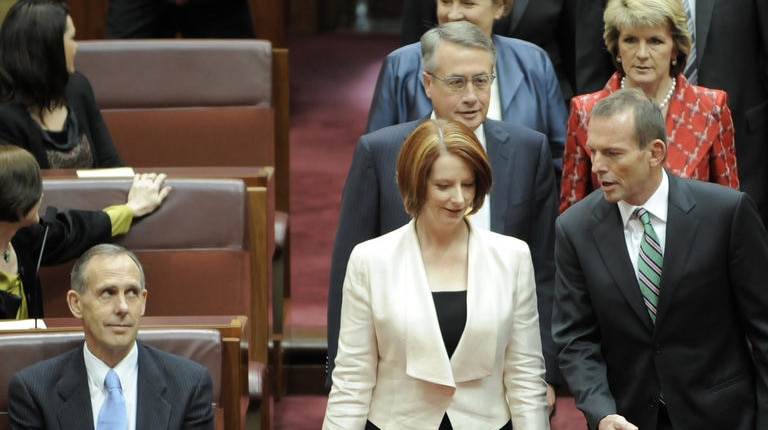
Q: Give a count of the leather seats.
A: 3